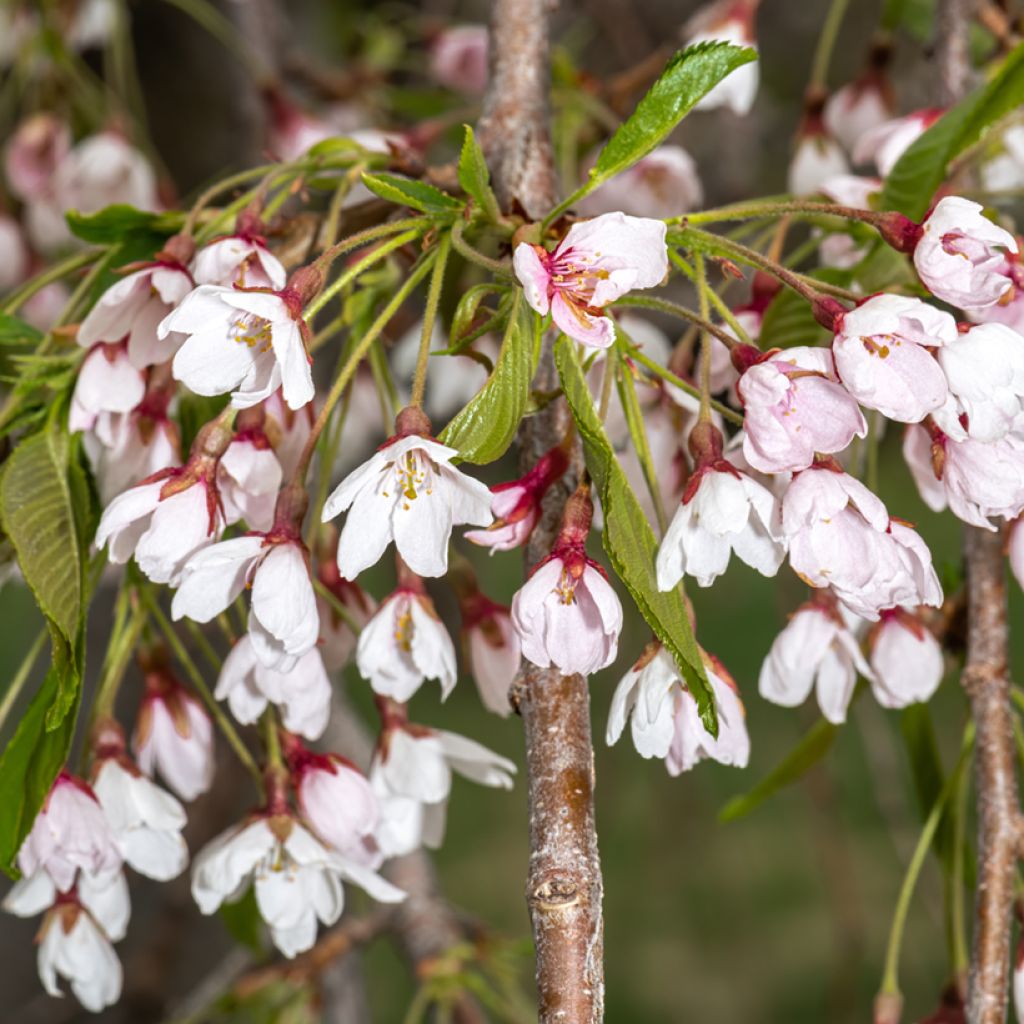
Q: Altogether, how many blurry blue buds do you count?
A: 0